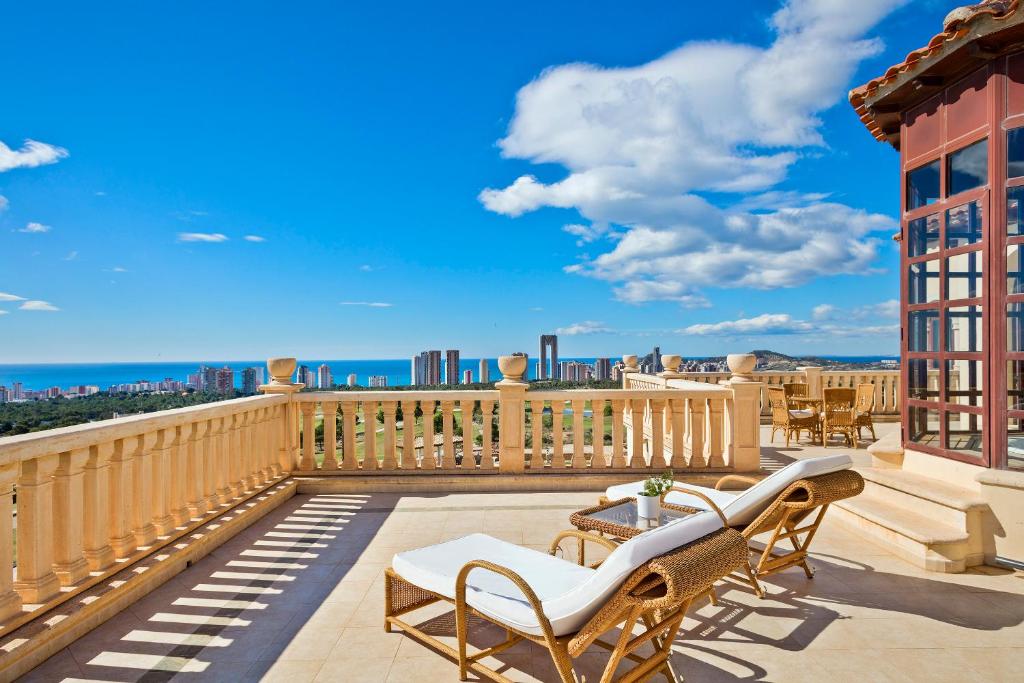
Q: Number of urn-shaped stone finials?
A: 5